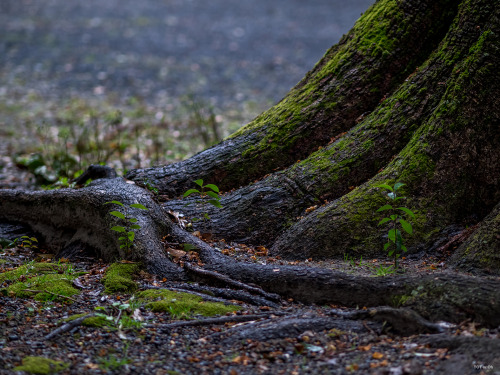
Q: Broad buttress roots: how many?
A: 3